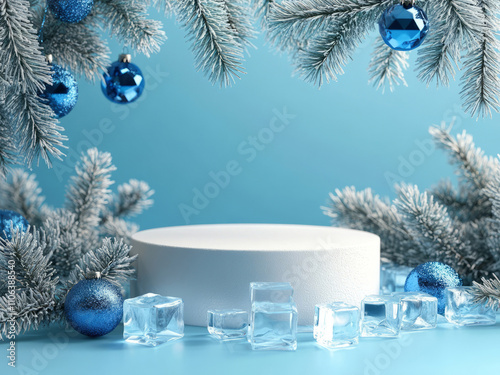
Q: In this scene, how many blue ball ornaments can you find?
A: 7